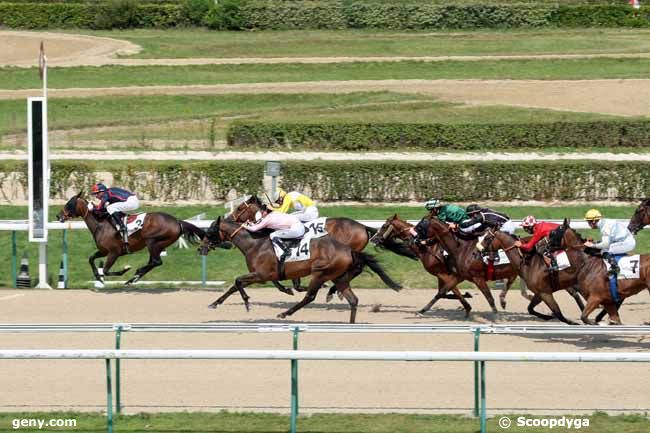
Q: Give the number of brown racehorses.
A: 8